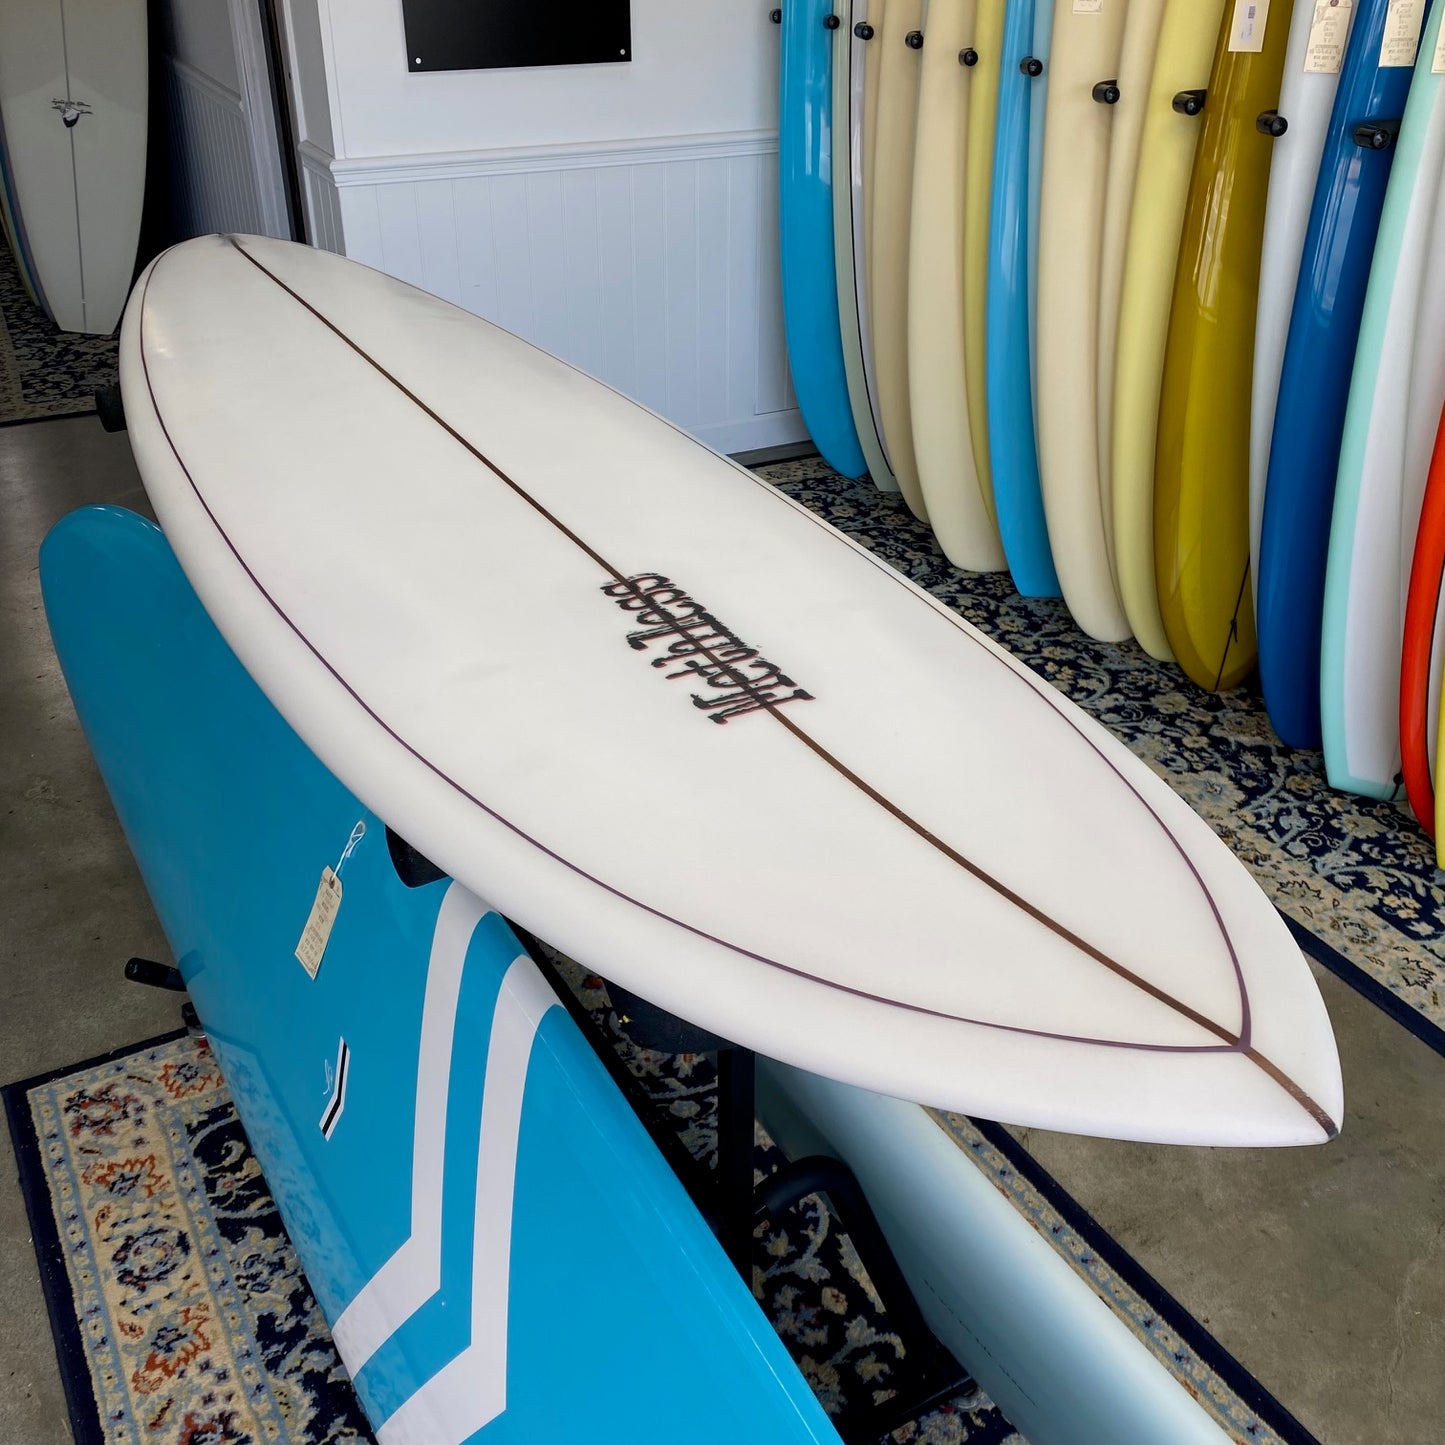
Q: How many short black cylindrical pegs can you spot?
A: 10